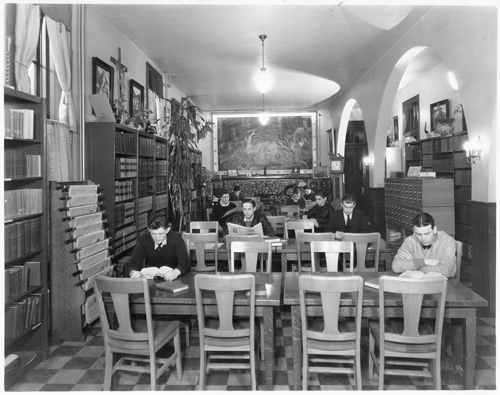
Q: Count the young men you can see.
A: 9